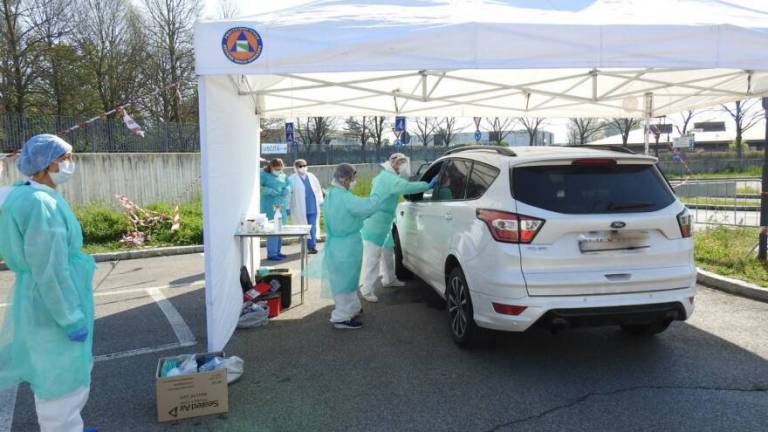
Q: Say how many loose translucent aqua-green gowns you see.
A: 4